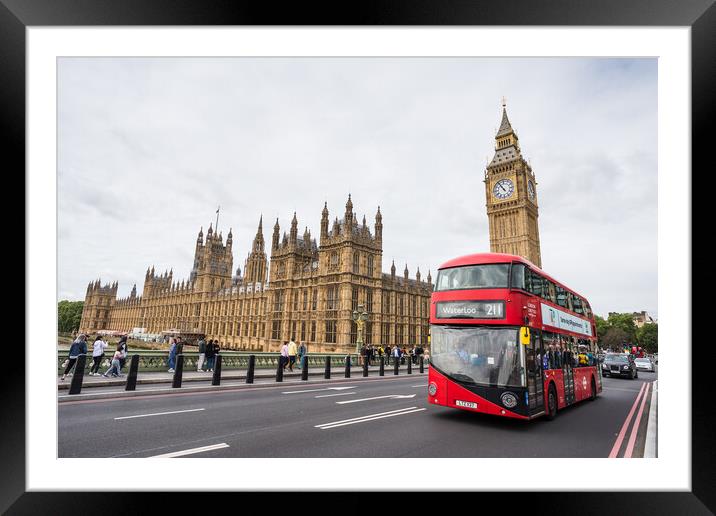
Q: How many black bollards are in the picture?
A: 14